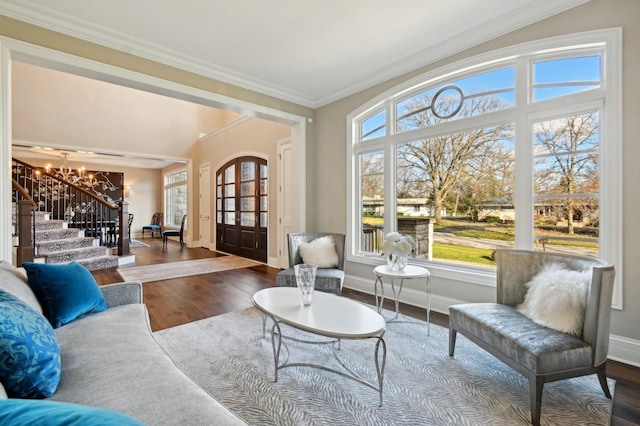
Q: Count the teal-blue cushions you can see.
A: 3